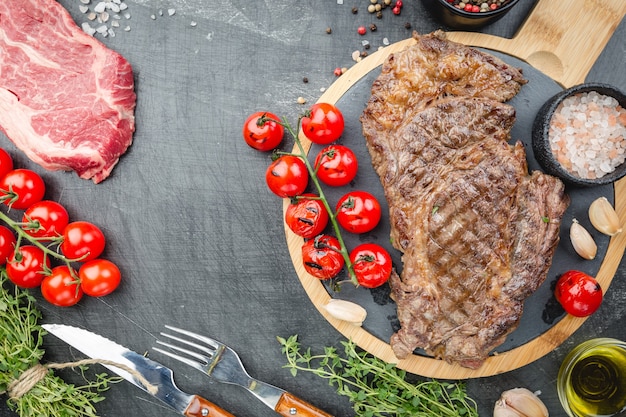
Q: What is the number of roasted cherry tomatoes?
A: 9